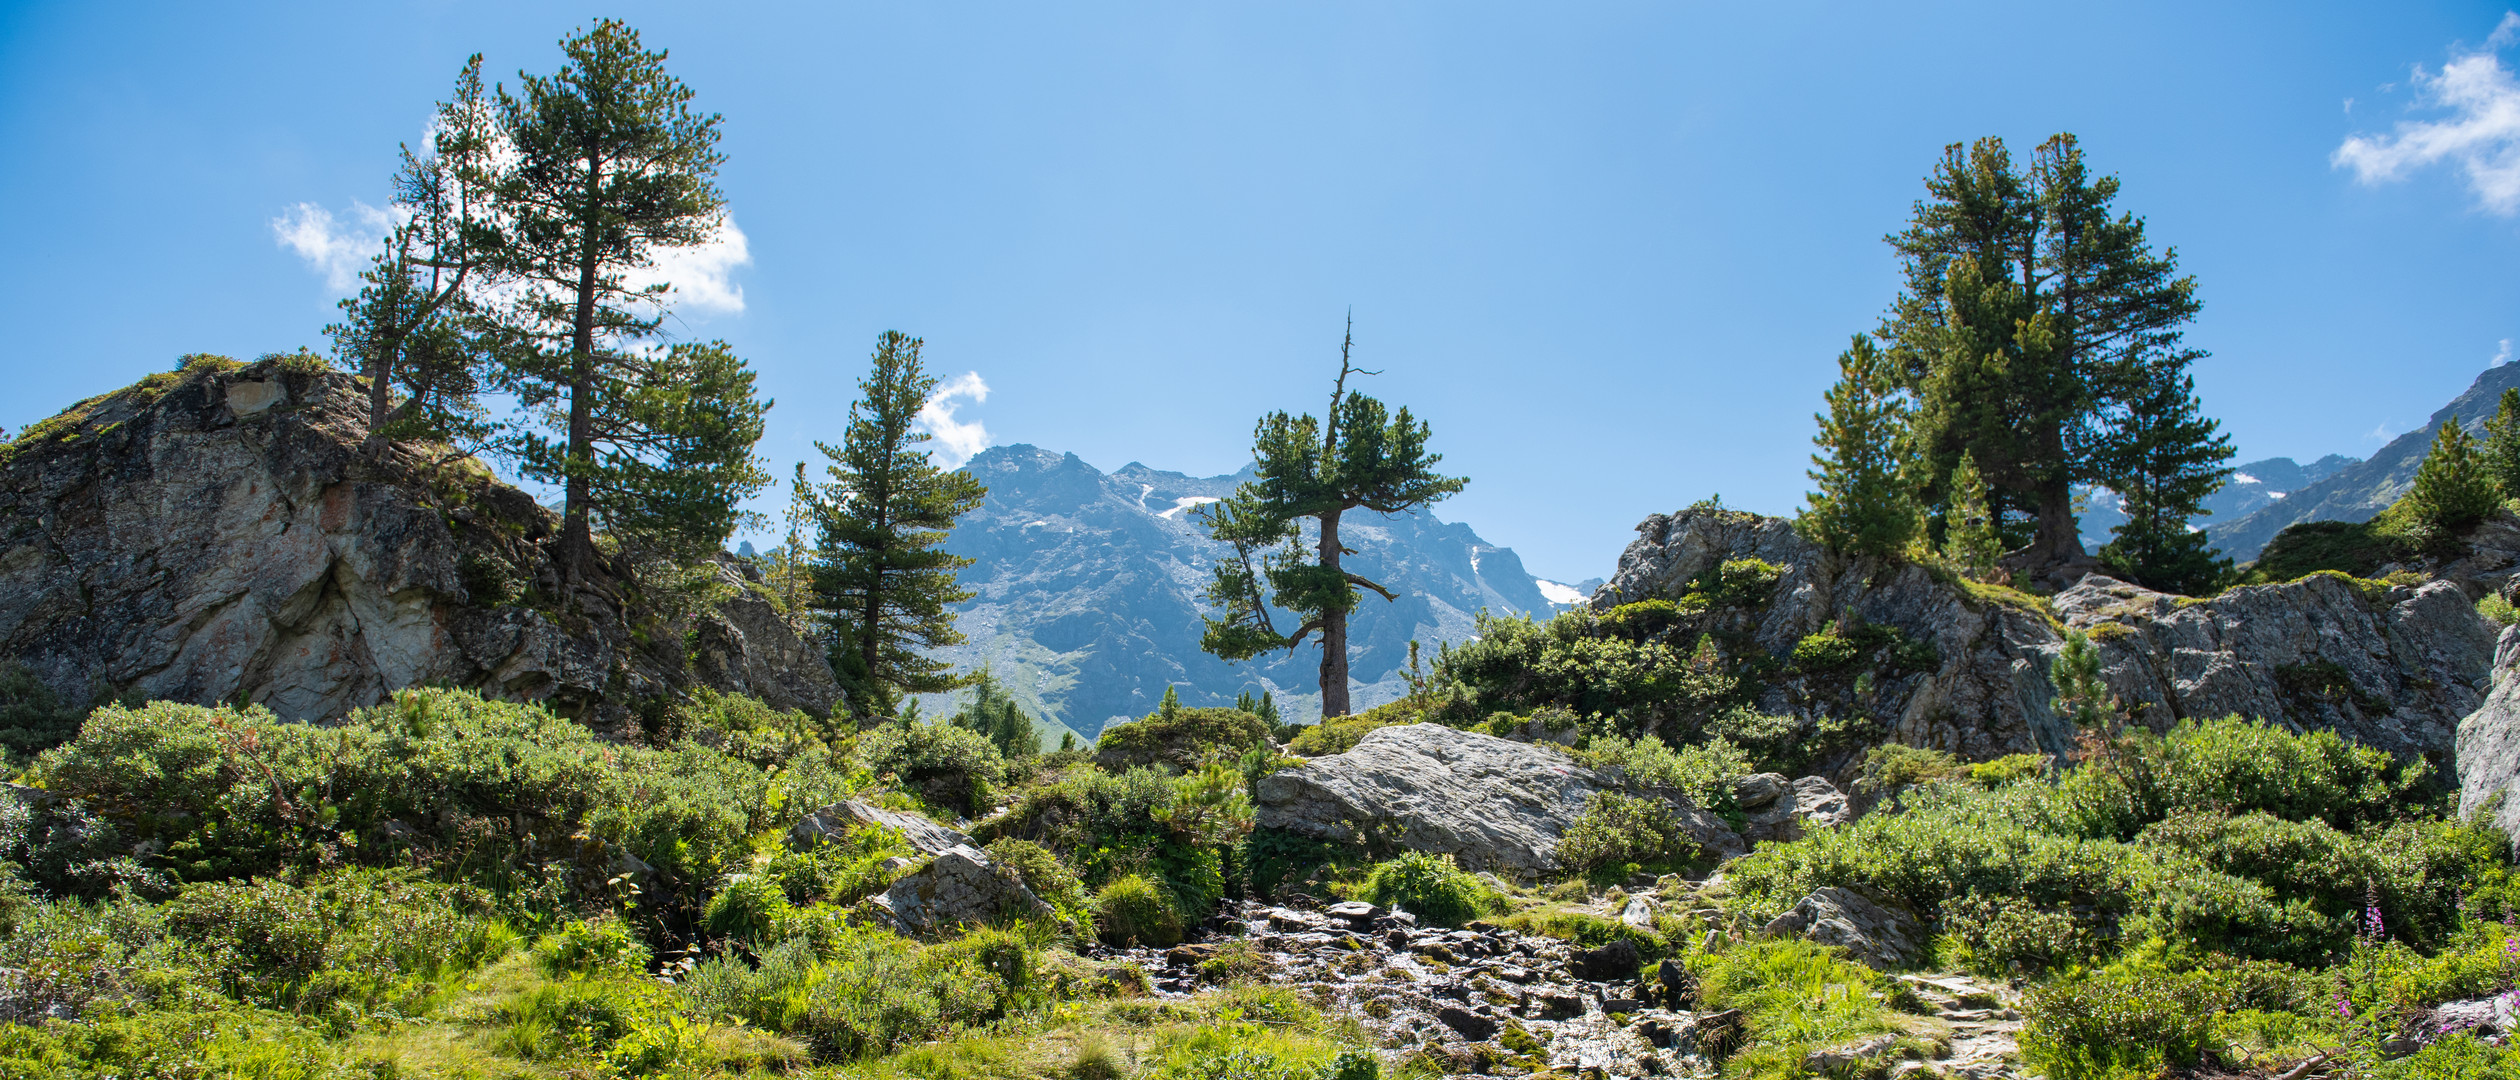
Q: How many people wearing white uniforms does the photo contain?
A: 0